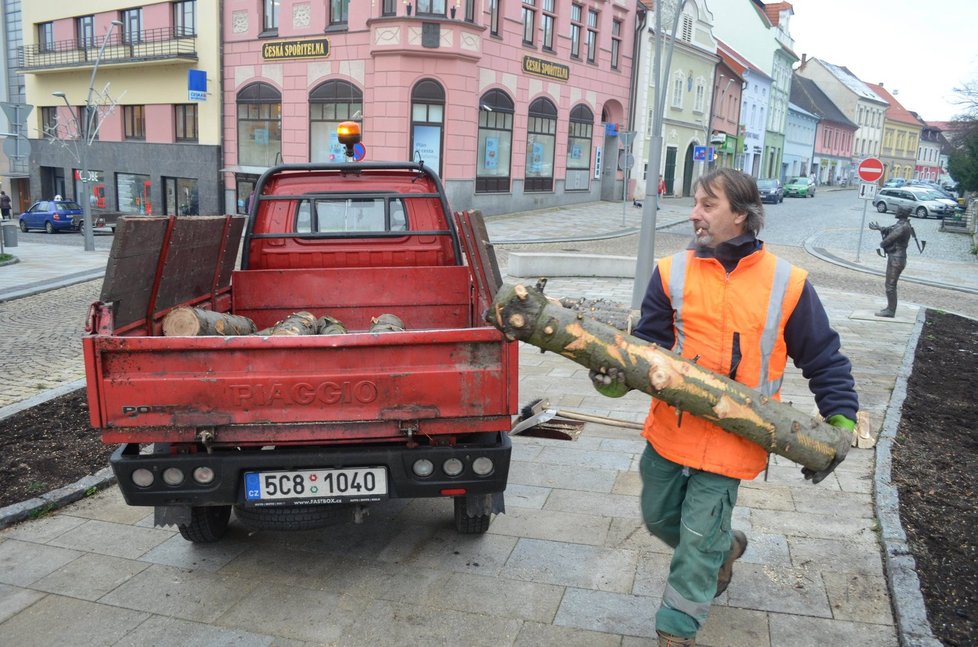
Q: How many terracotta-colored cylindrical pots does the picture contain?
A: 0